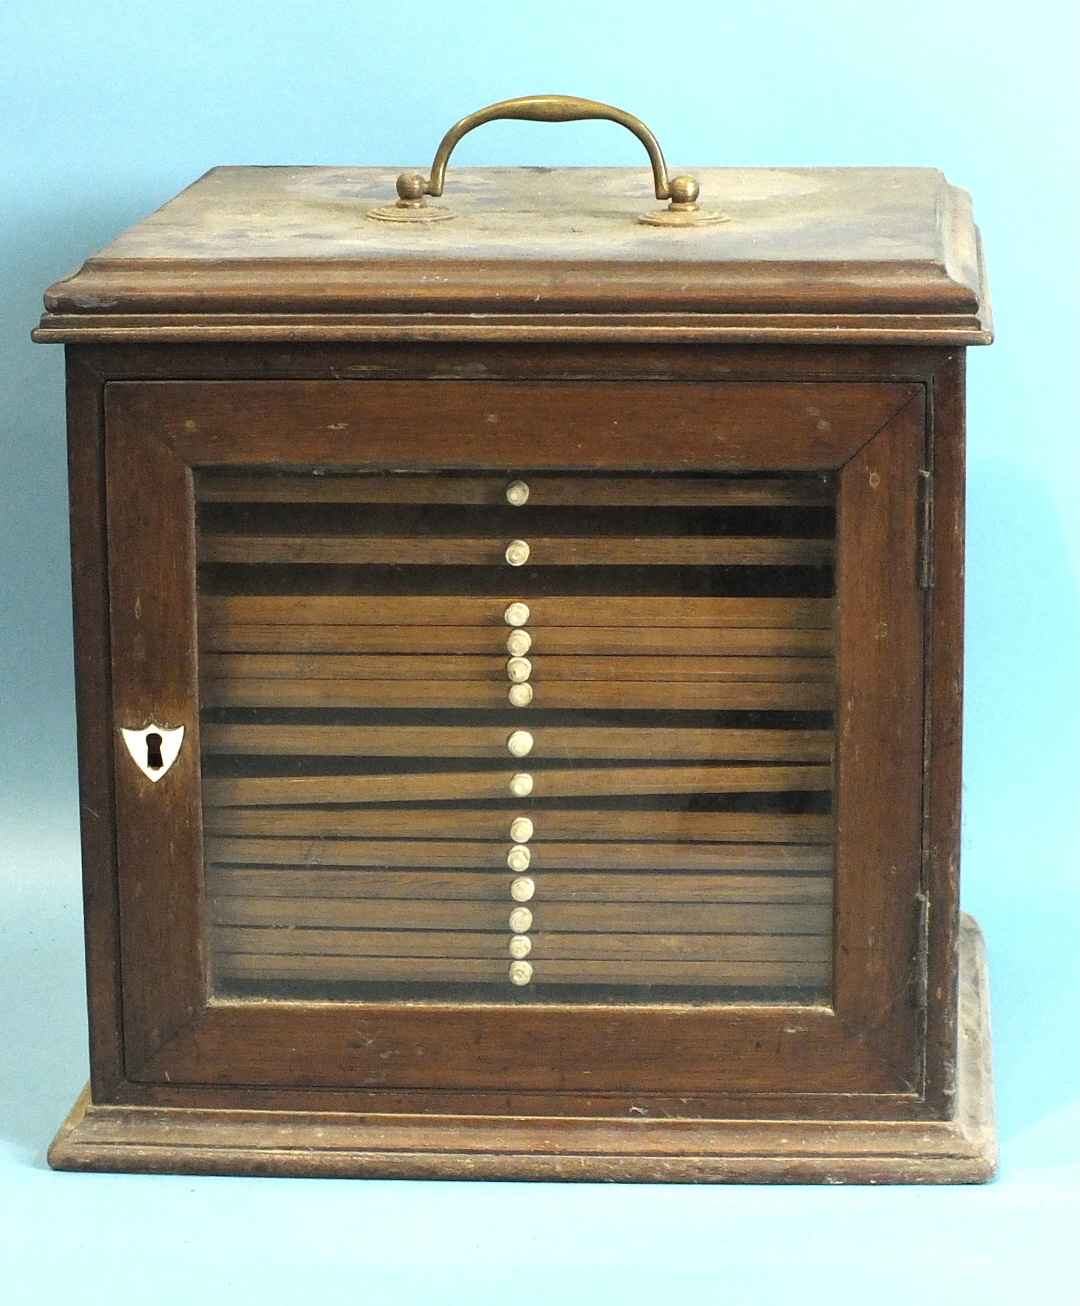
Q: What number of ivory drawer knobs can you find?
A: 14